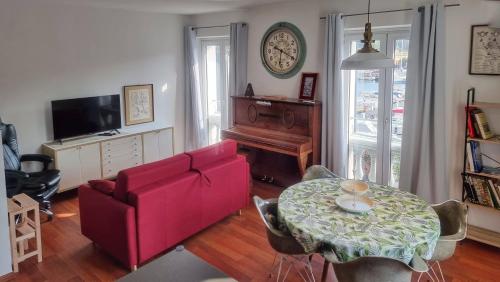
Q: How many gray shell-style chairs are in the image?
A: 4